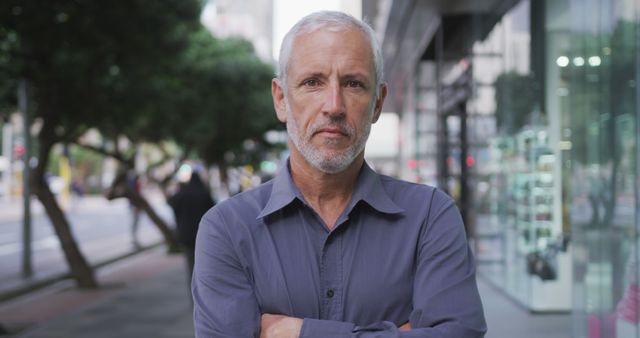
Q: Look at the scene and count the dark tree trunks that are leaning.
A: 2